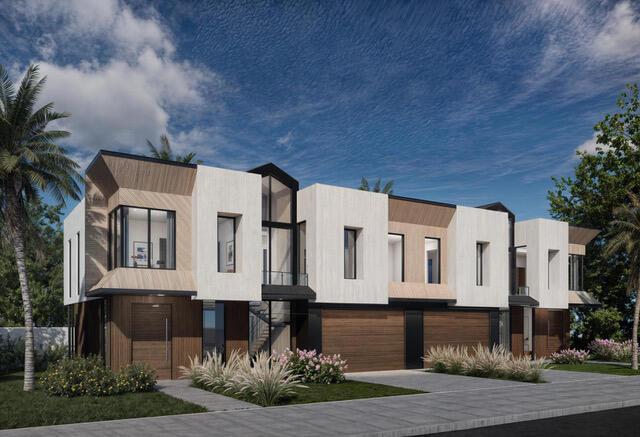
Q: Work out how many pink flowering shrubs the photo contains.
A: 3